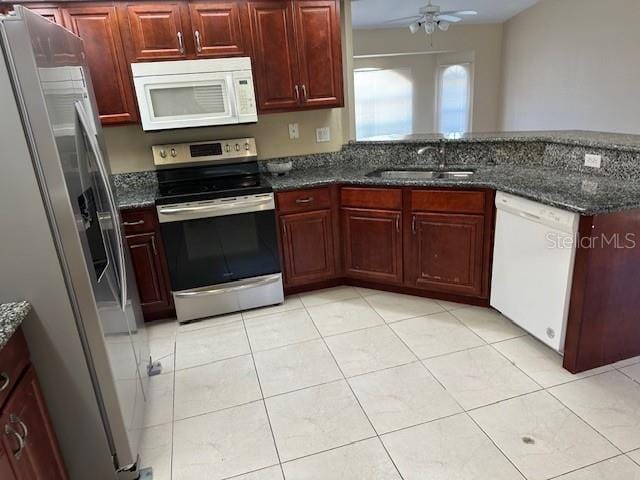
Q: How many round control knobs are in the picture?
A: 5